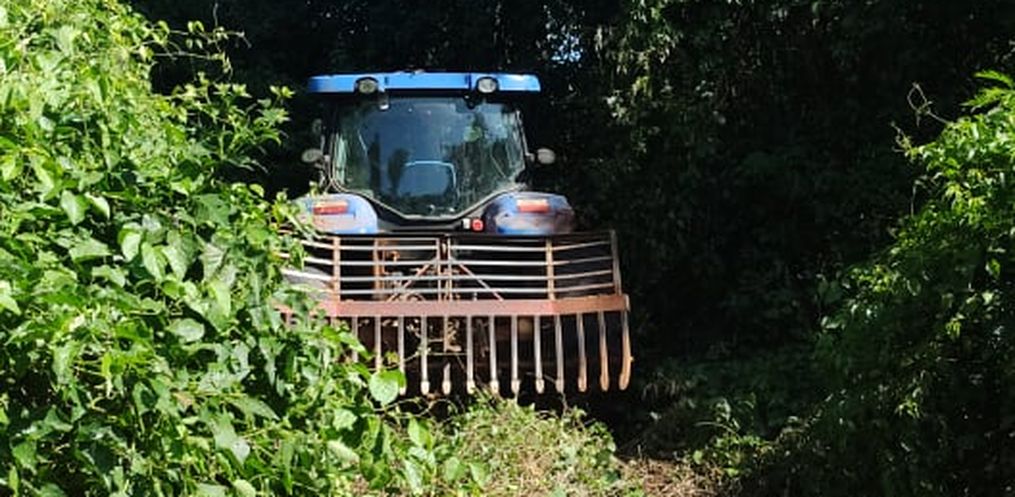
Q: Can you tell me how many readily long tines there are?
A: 13